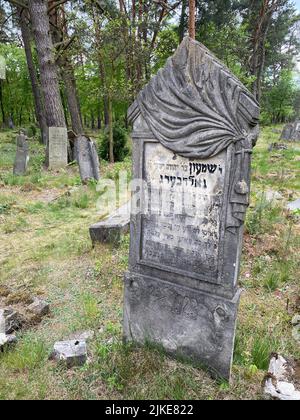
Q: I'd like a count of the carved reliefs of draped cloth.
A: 1